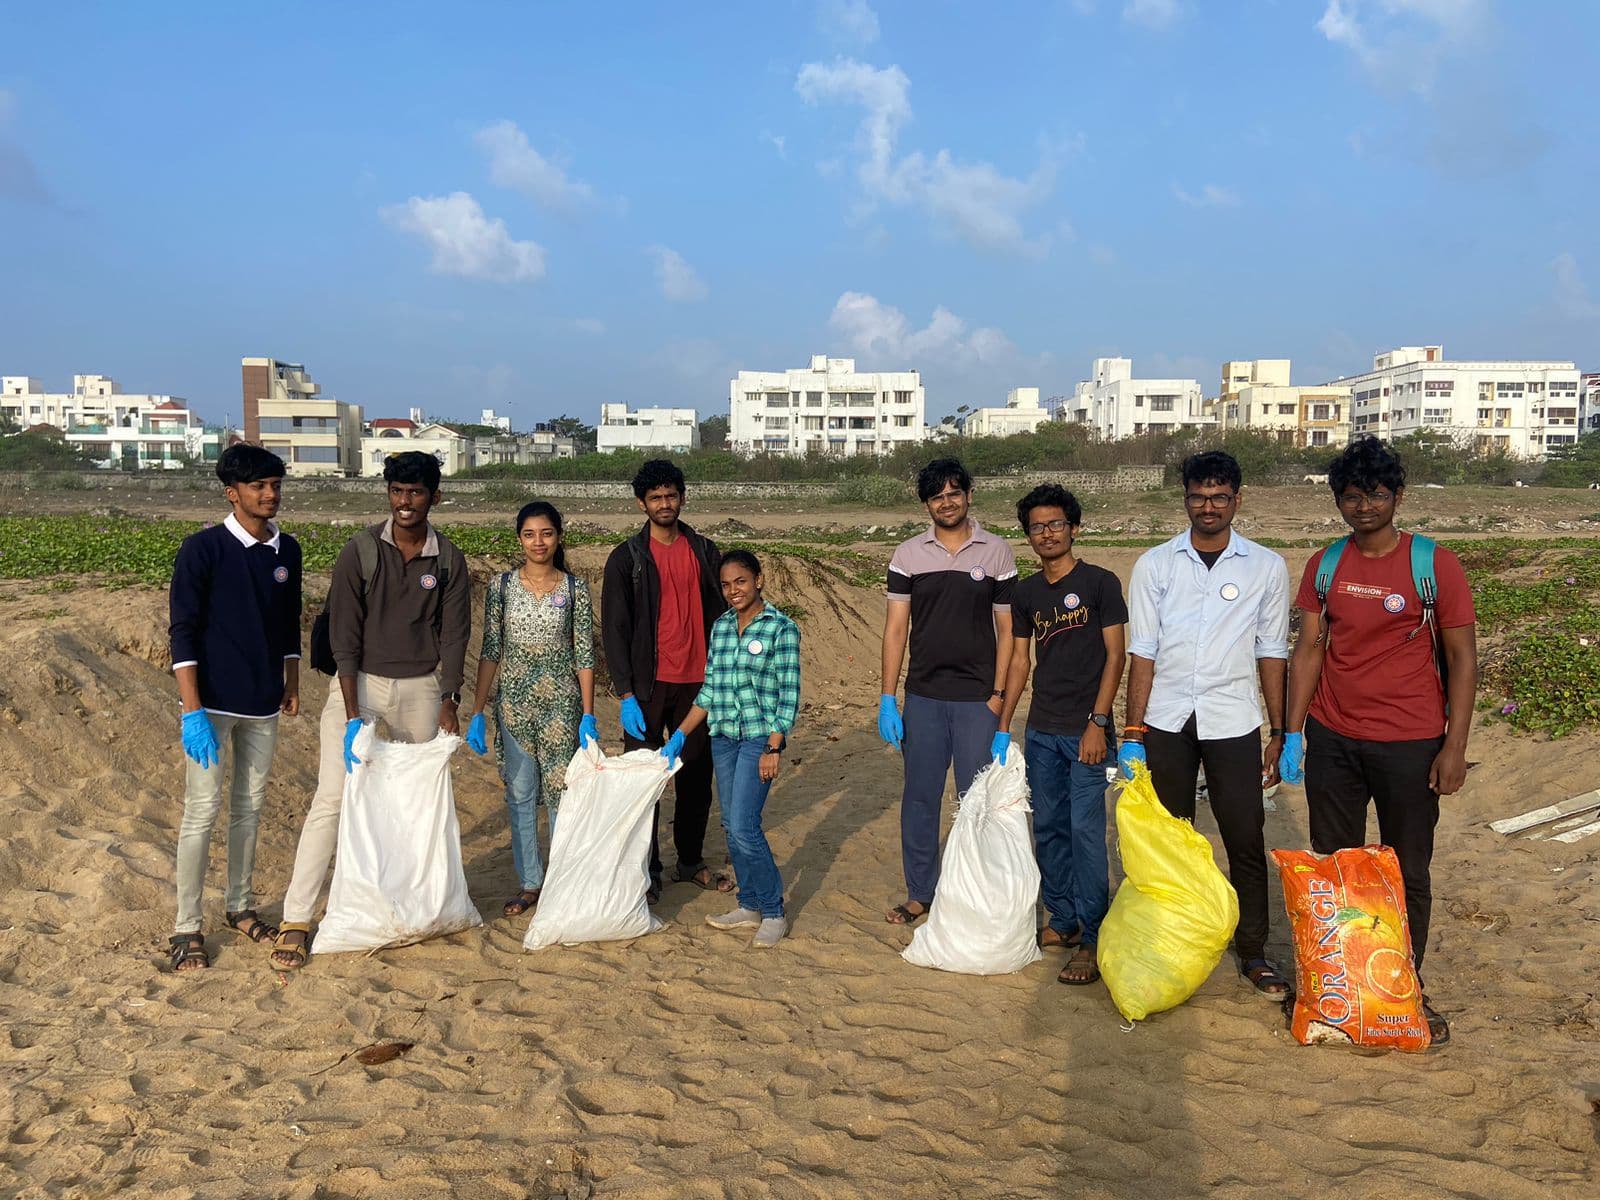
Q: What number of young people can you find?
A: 9